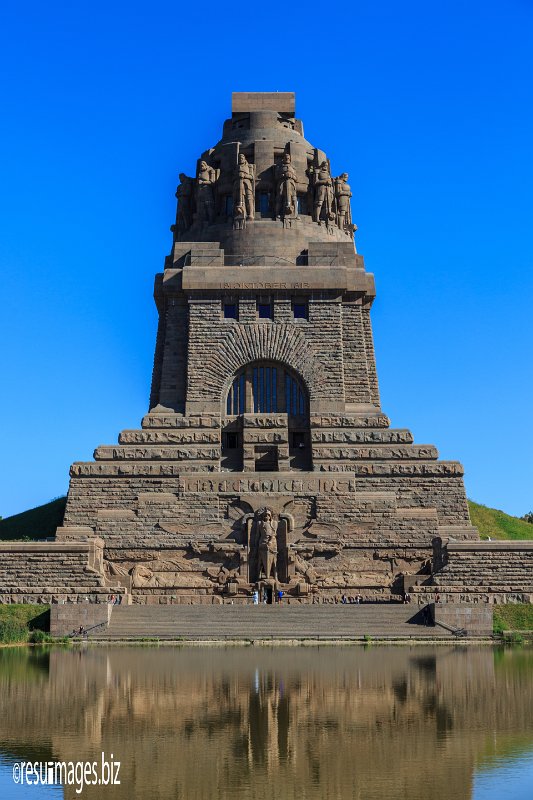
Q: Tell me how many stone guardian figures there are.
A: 6